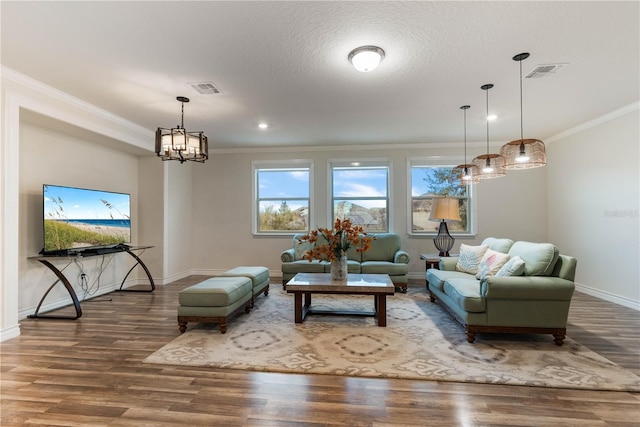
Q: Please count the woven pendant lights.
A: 3